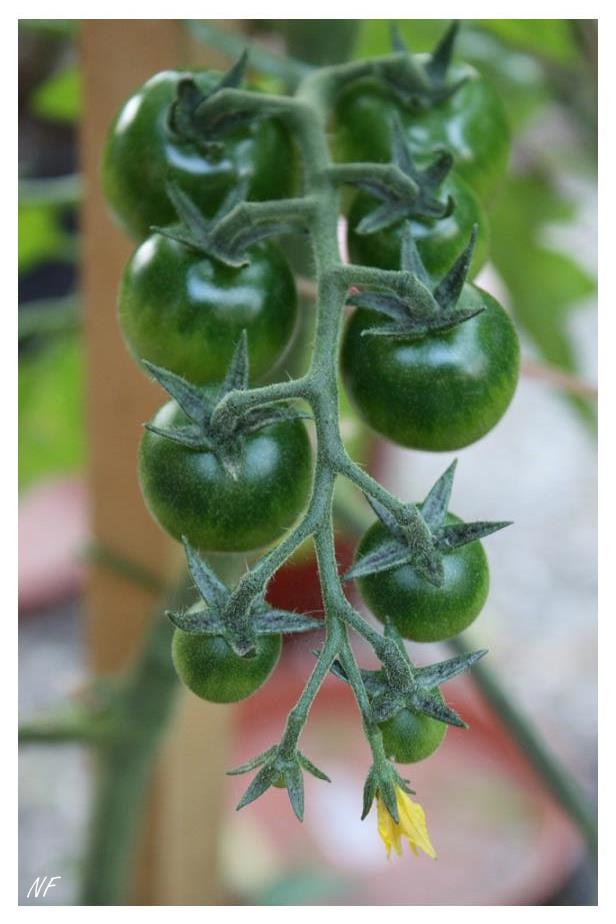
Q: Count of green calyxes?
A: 11